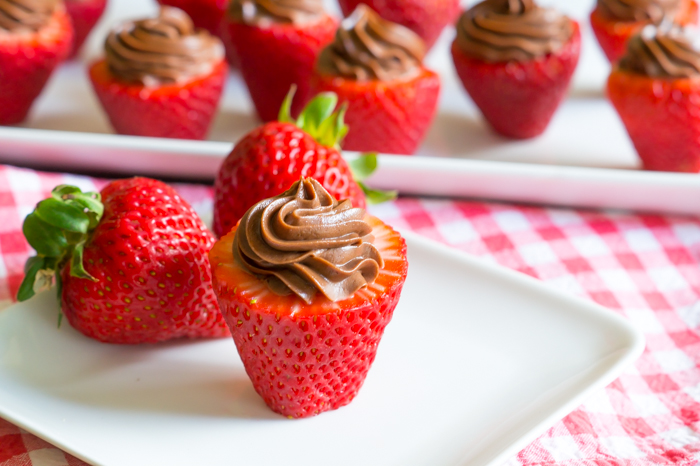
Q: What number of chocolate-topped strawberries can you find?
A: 8